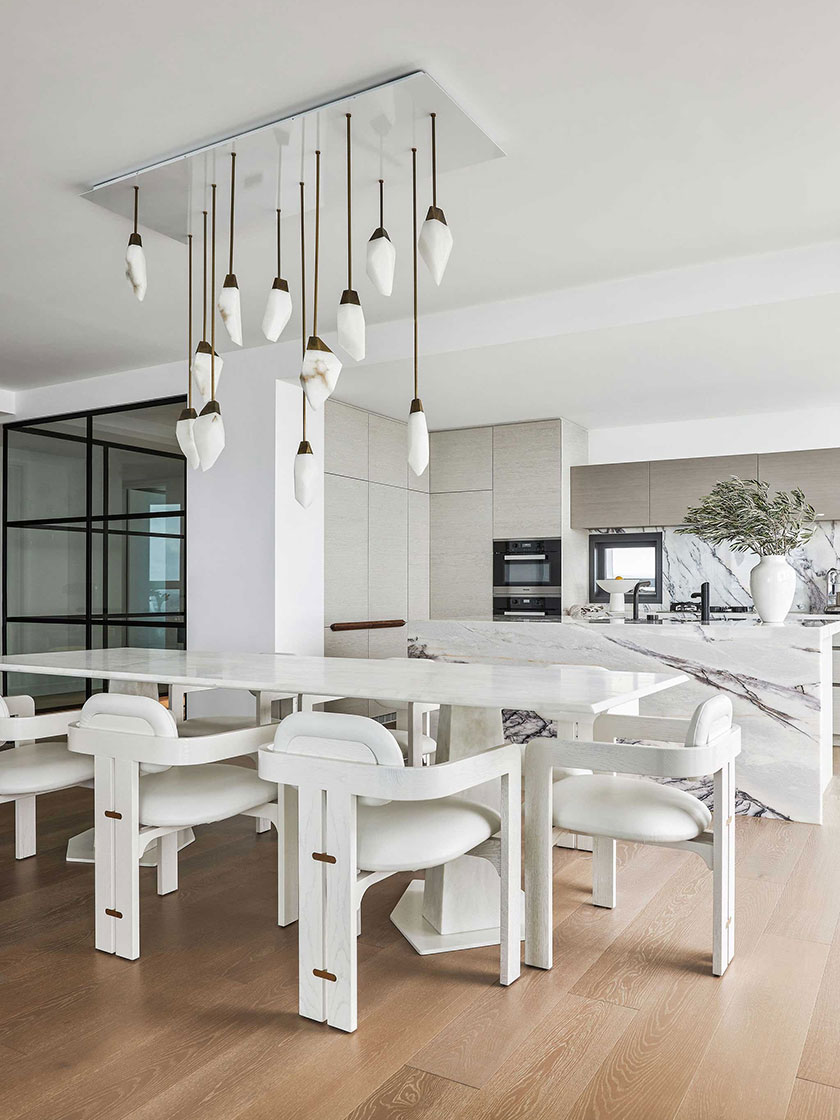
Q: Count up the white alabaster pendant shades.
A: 12